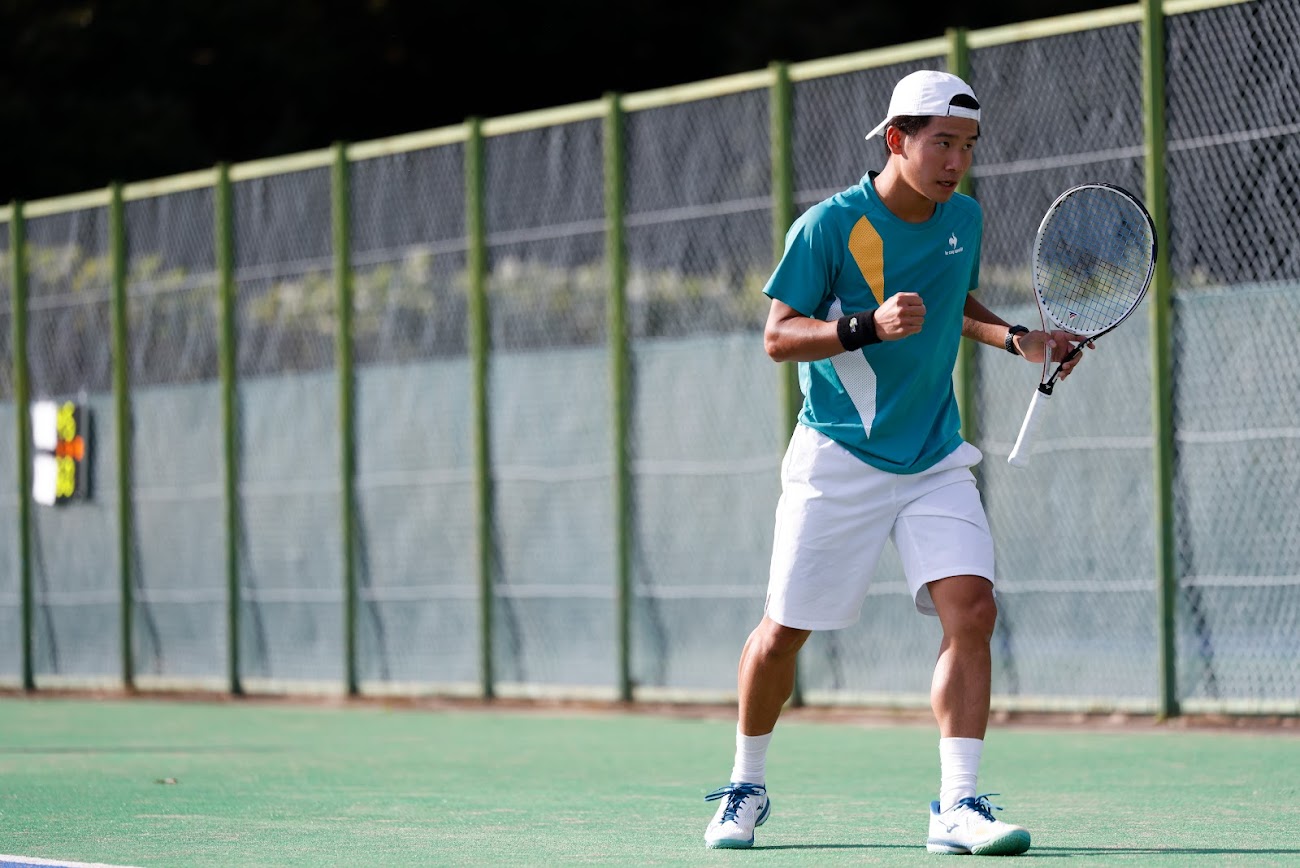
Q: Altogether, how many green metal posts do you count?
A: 9